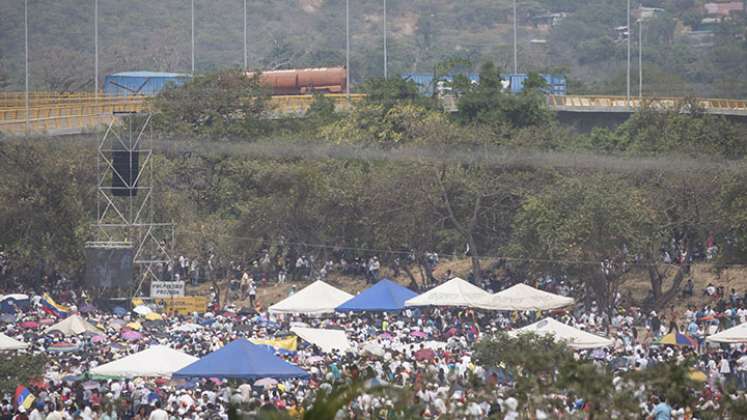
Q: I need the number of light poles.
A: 9